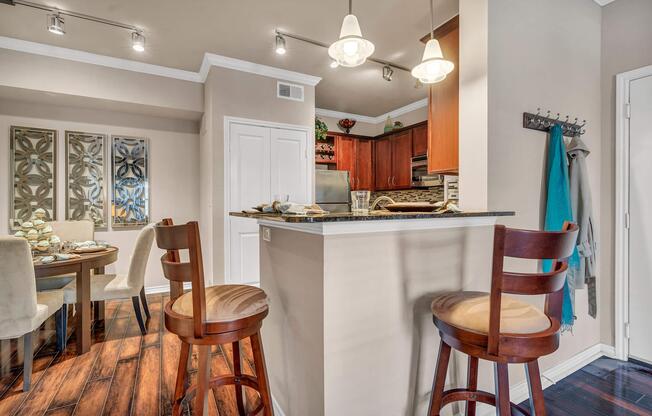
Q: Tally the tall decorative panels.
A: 3